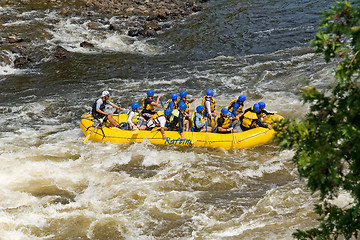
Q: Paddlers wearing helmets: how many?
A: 12